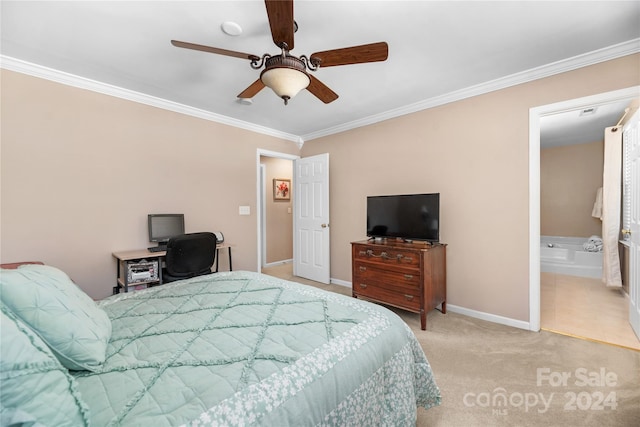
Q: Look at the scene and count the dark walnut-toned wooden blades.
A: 5